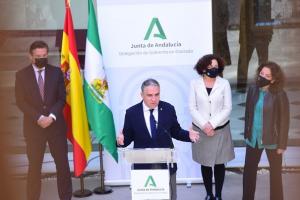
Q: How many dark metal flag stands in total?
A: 2